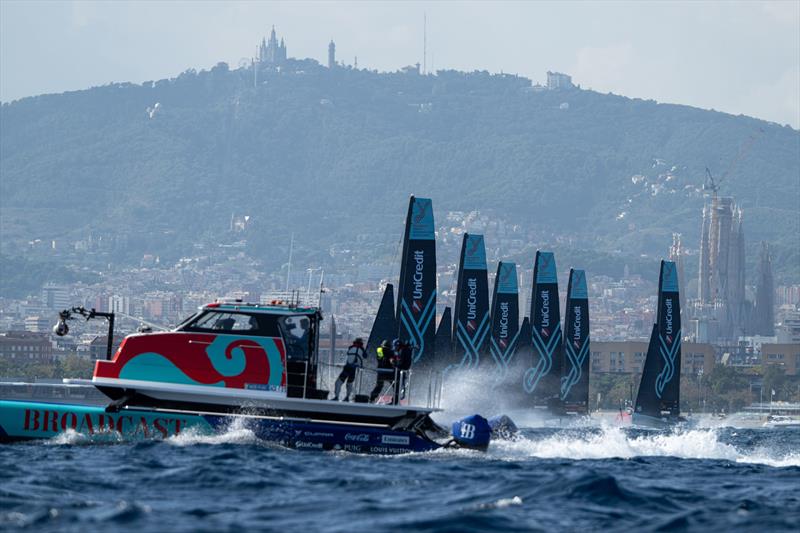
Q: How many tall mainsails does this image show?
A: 6